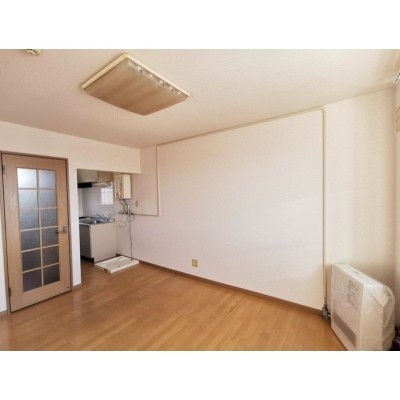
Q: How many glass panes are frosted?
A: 12